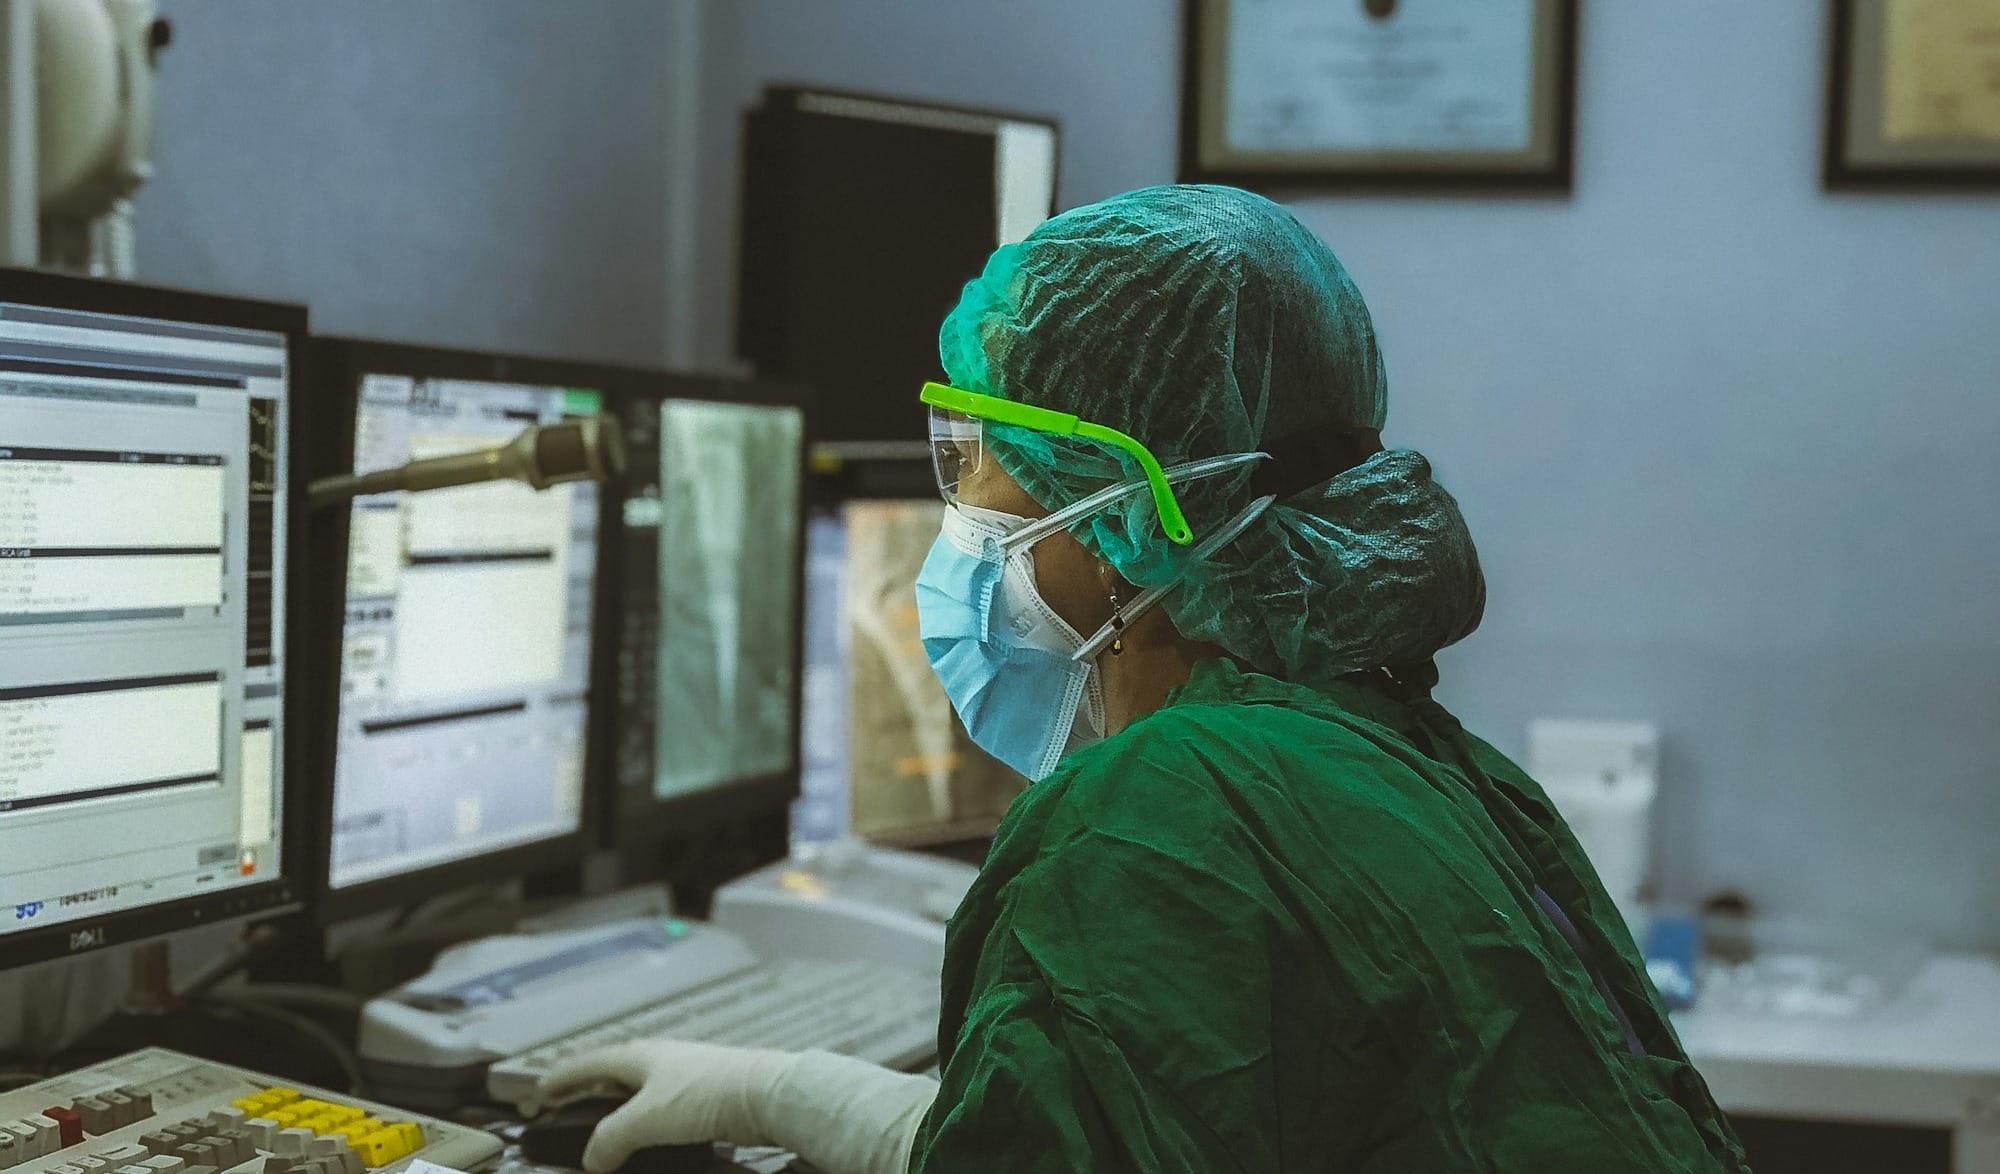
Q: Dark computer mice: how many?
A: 1